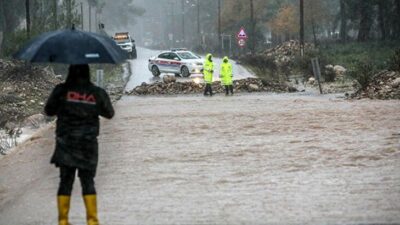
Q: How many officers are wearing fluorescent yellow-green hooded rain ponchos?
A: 2